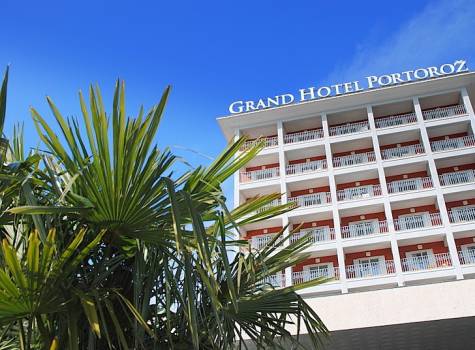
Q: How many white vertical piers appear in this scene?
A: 6